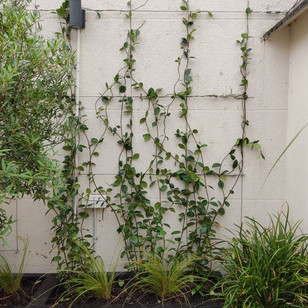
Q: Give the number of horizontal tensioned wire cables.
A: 3